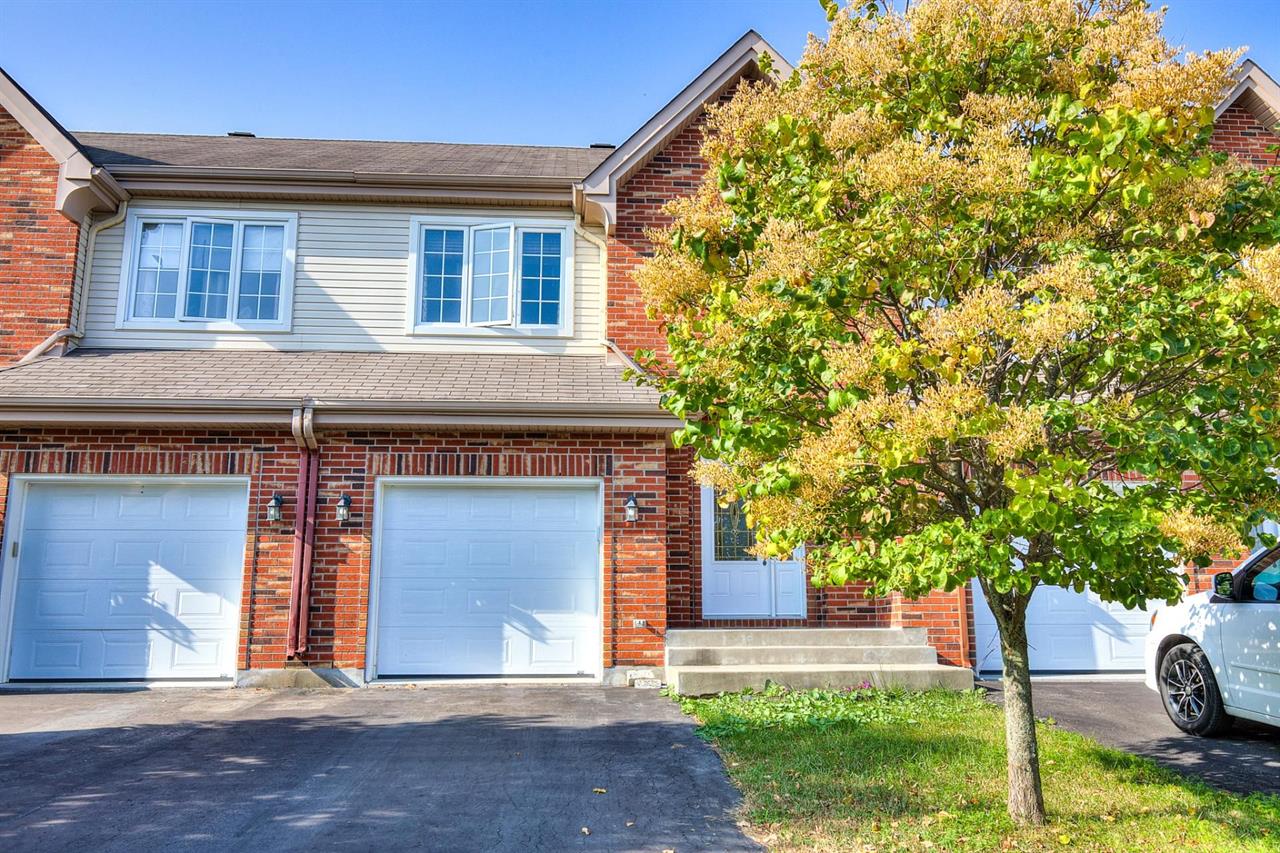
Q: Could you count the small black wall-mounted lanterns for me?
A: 3